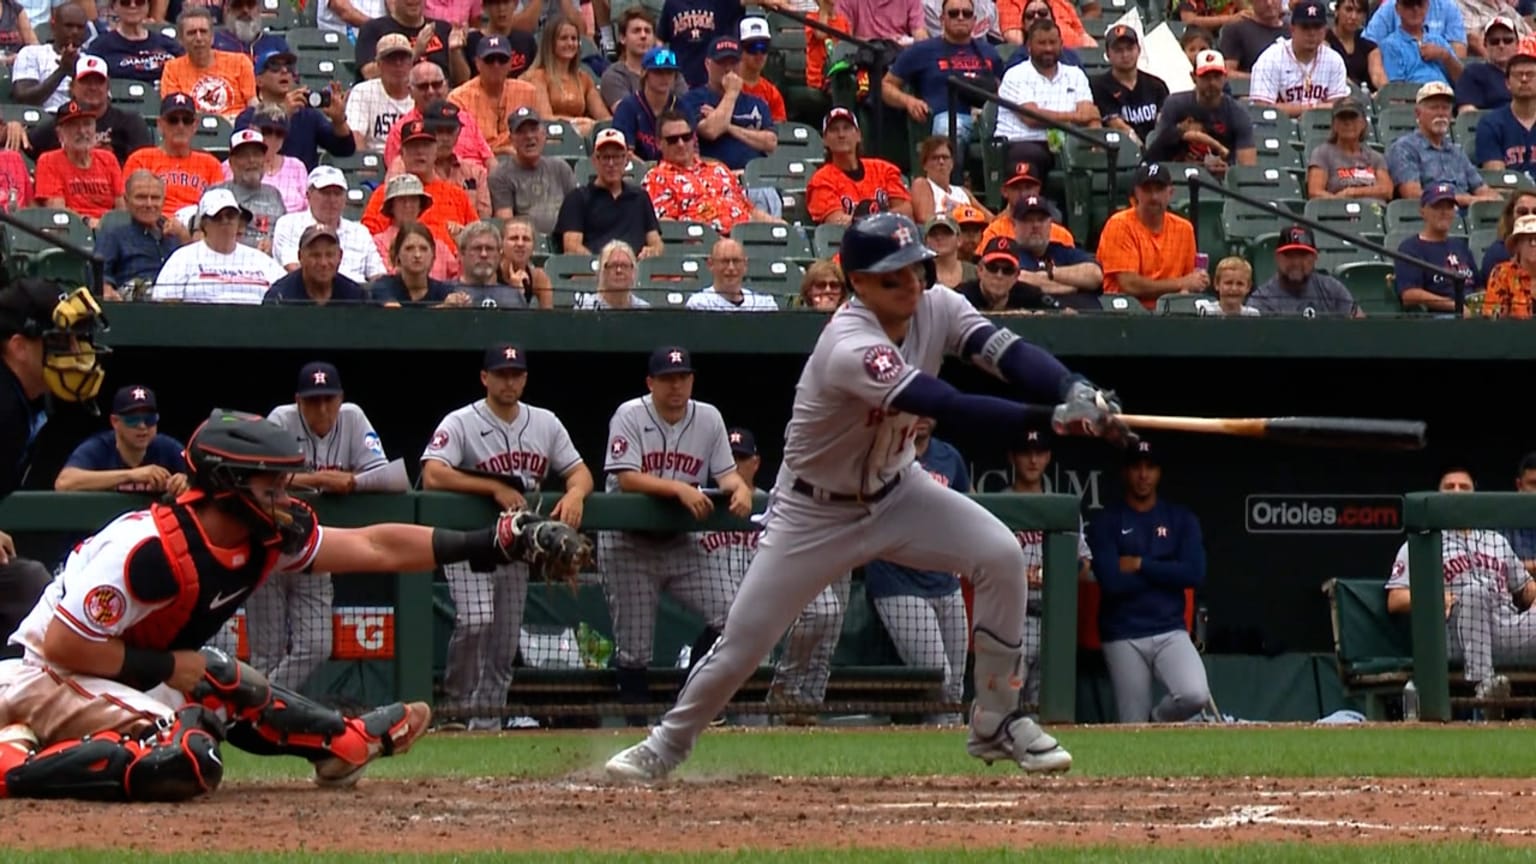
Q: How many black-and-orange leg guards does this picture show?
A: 2